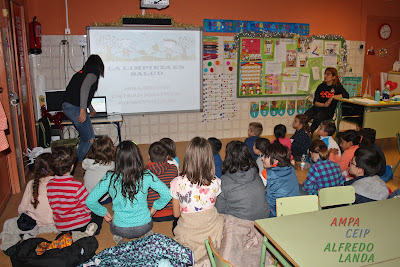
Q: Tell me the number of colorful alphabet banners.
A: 1